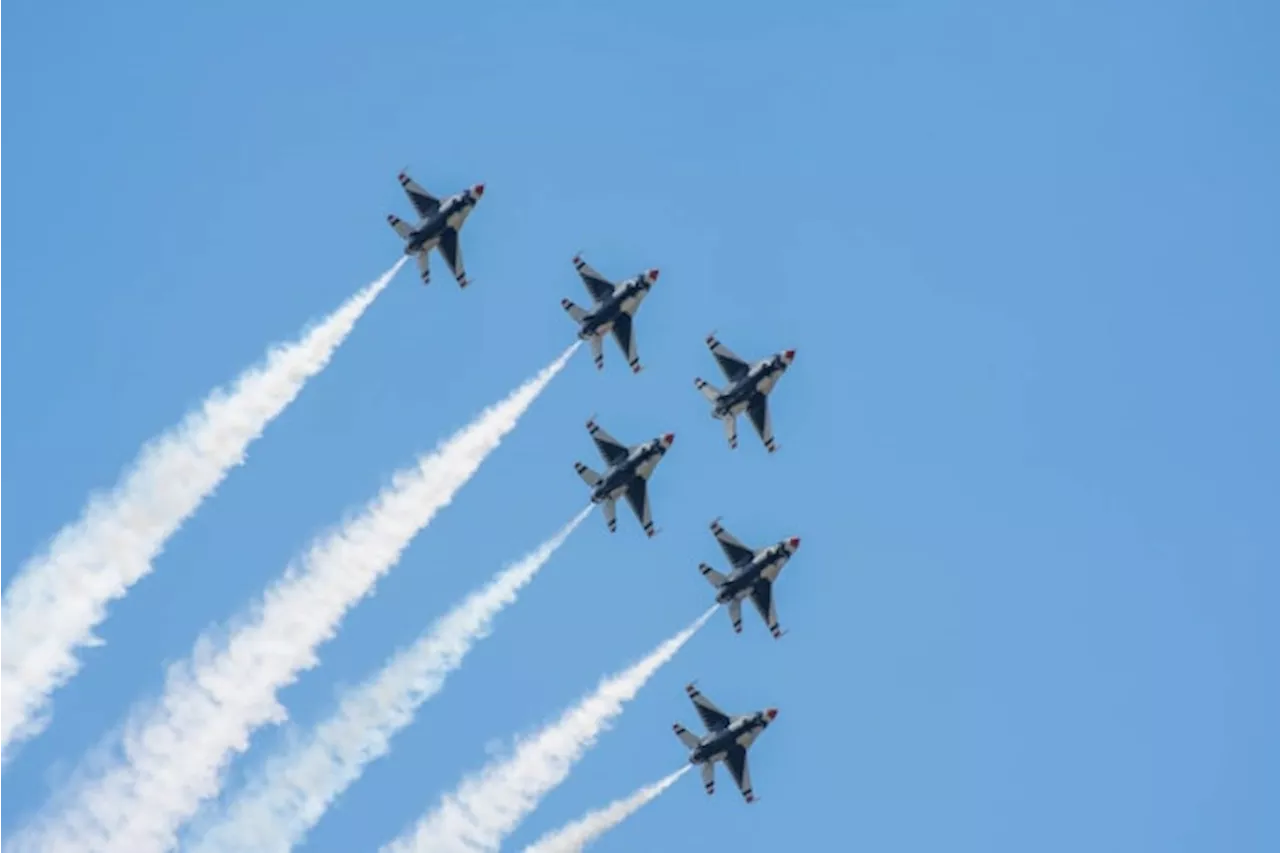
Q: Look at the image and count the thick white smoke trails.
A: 5